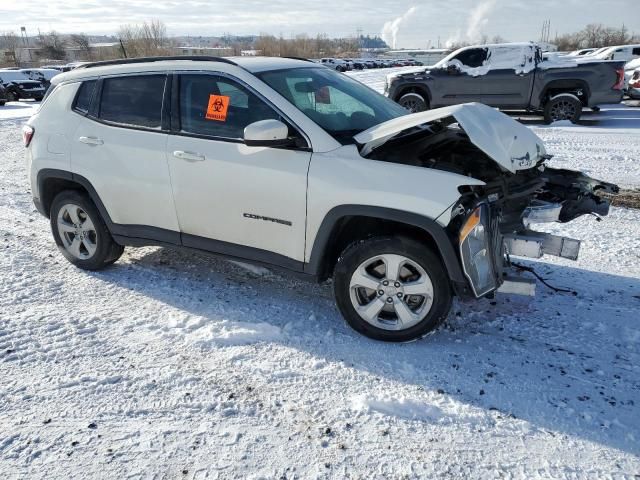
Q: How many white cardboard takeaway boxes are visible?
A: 0